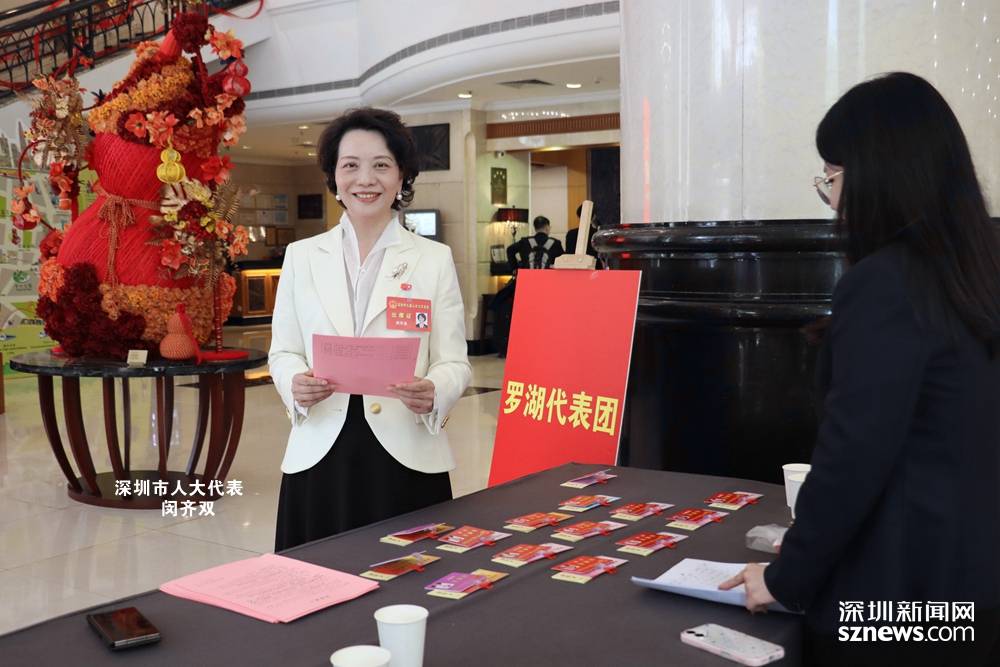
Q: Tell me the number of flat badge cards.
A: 14